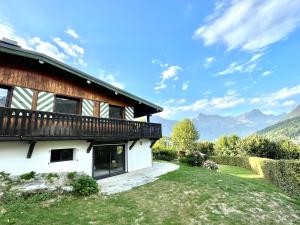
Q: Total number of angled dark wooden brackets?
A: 4